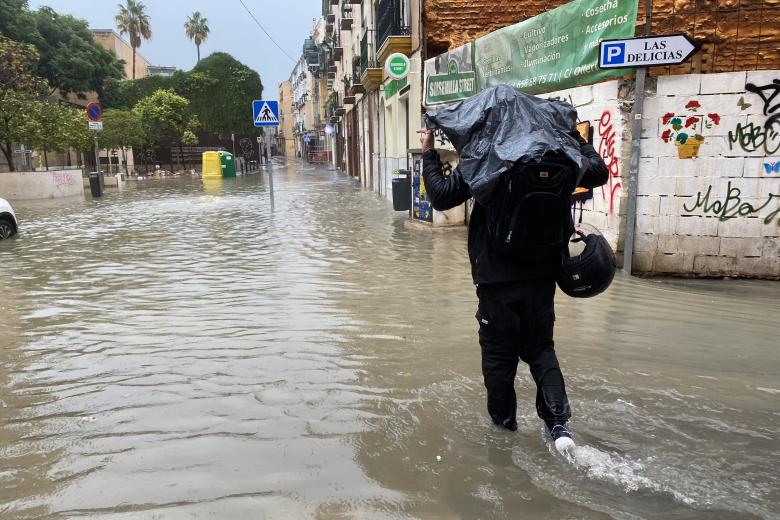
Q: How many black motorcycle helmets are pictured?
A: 1